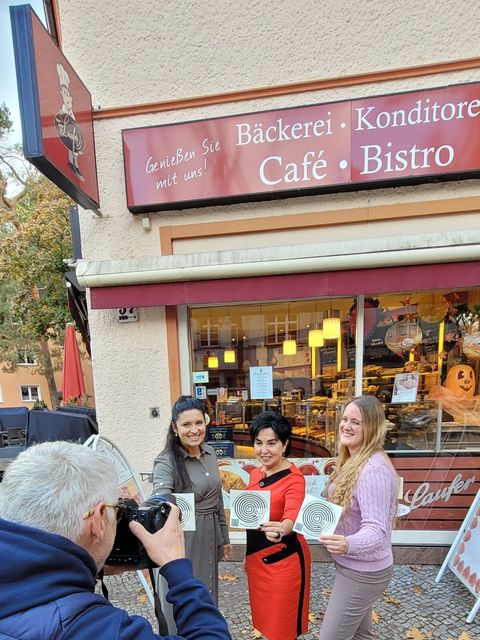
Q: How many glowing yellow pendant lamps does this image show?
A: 5